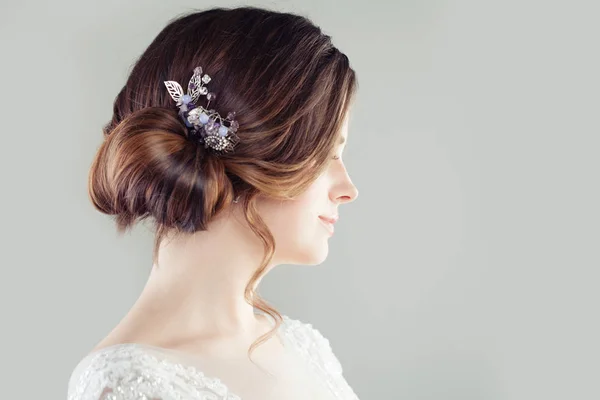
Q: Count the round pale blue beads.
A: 3